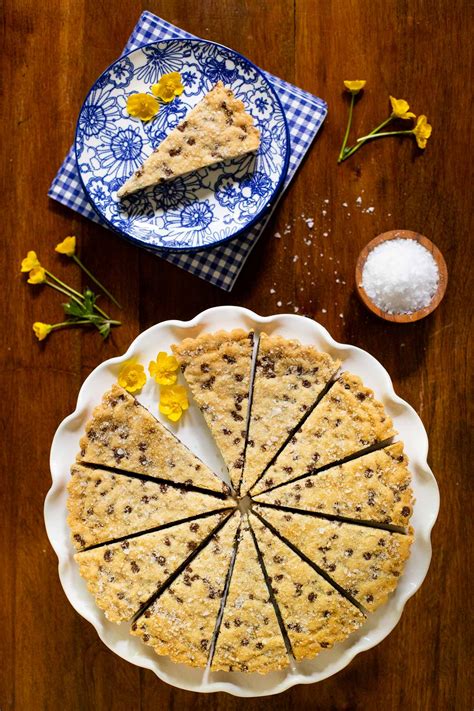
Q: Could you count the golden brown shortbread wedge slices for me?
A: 12